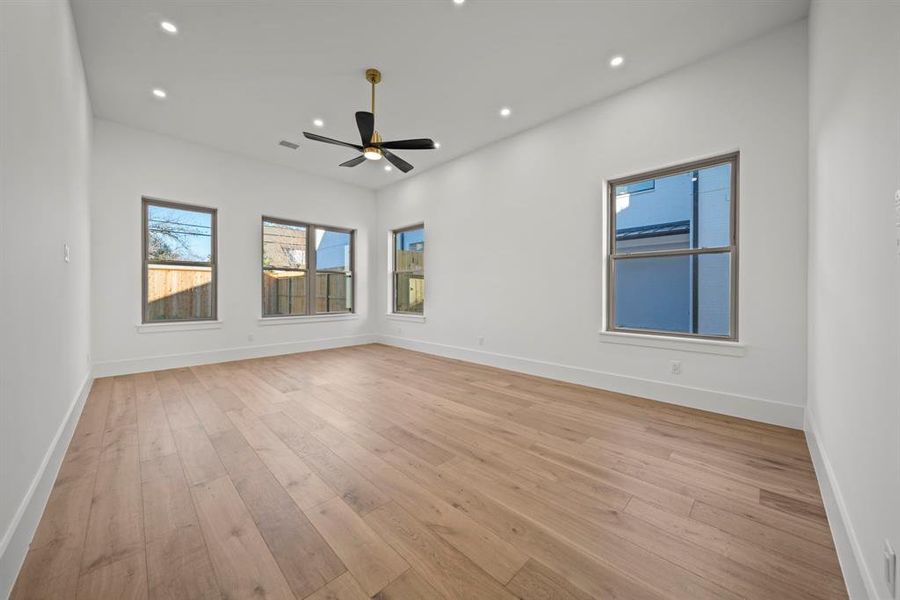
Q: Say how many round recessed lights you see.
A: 8